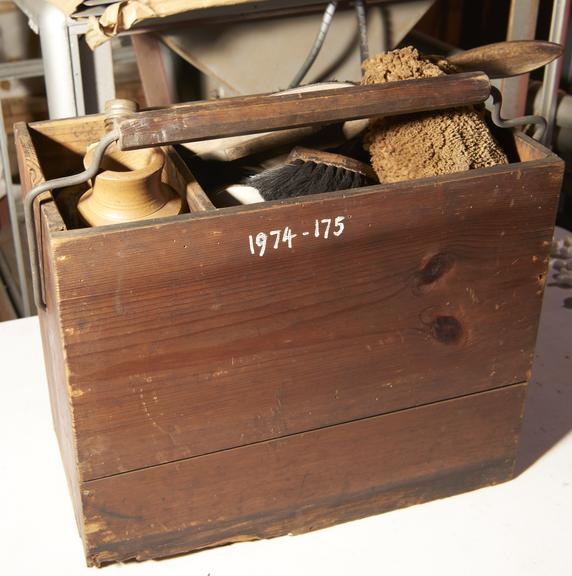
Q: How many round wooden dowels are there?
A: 1